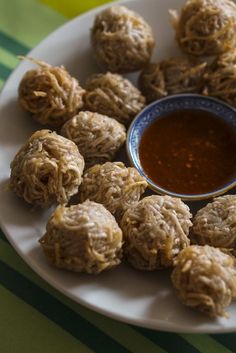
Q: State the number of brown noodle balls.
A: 13